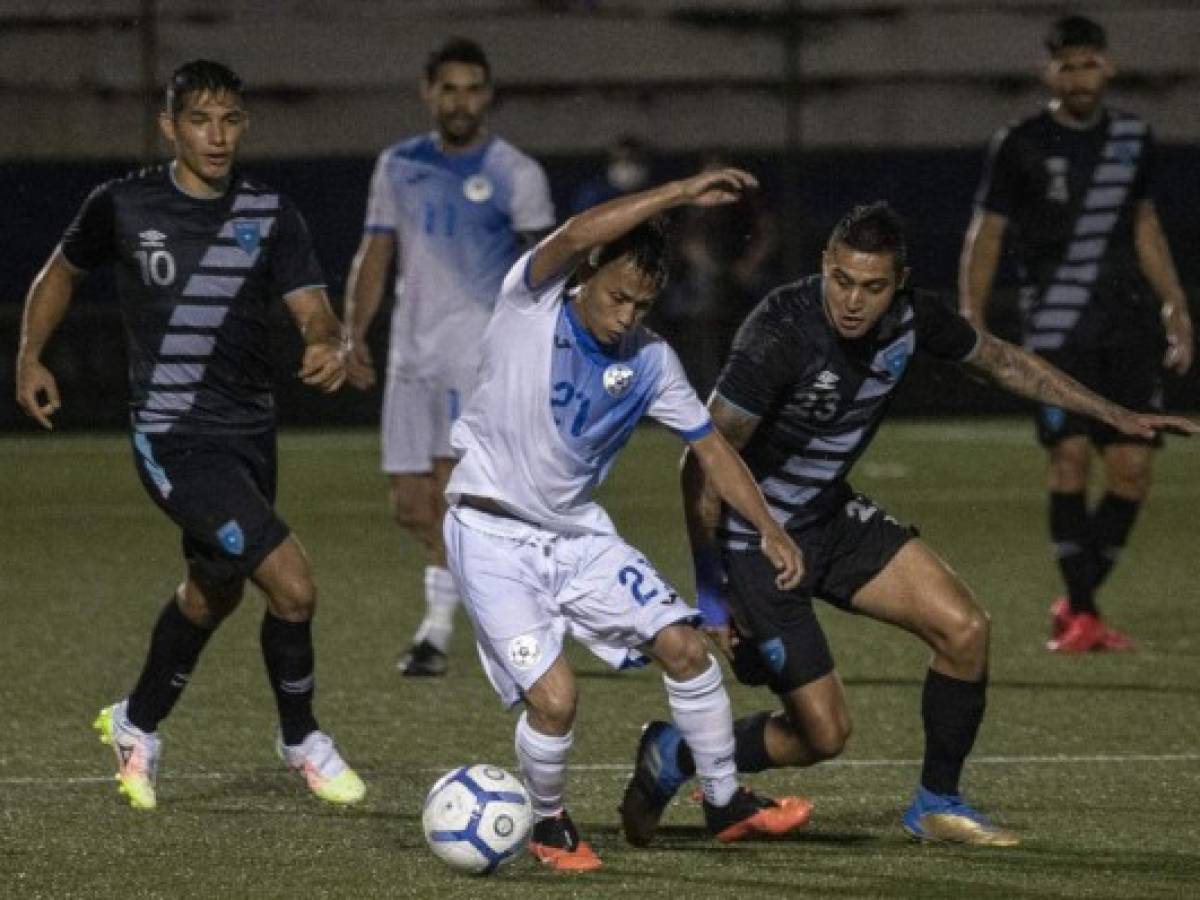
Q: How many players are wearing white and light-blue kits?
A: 2